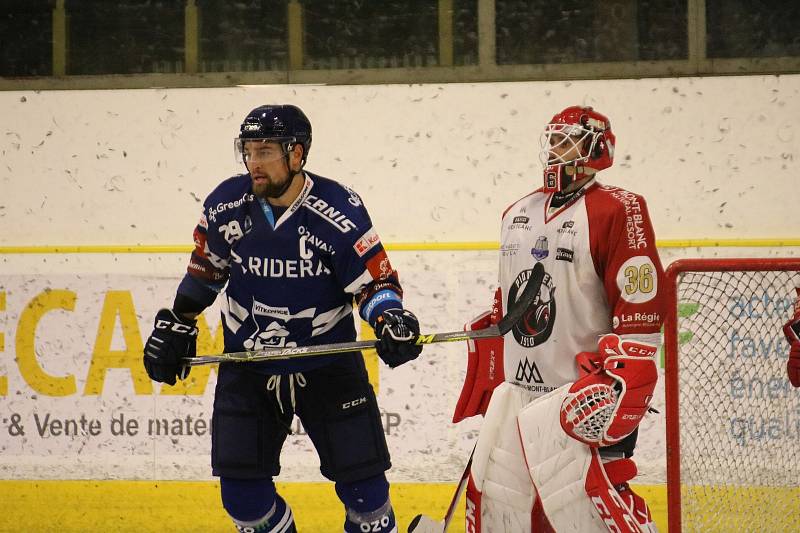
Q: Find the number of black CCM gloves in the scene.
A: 2